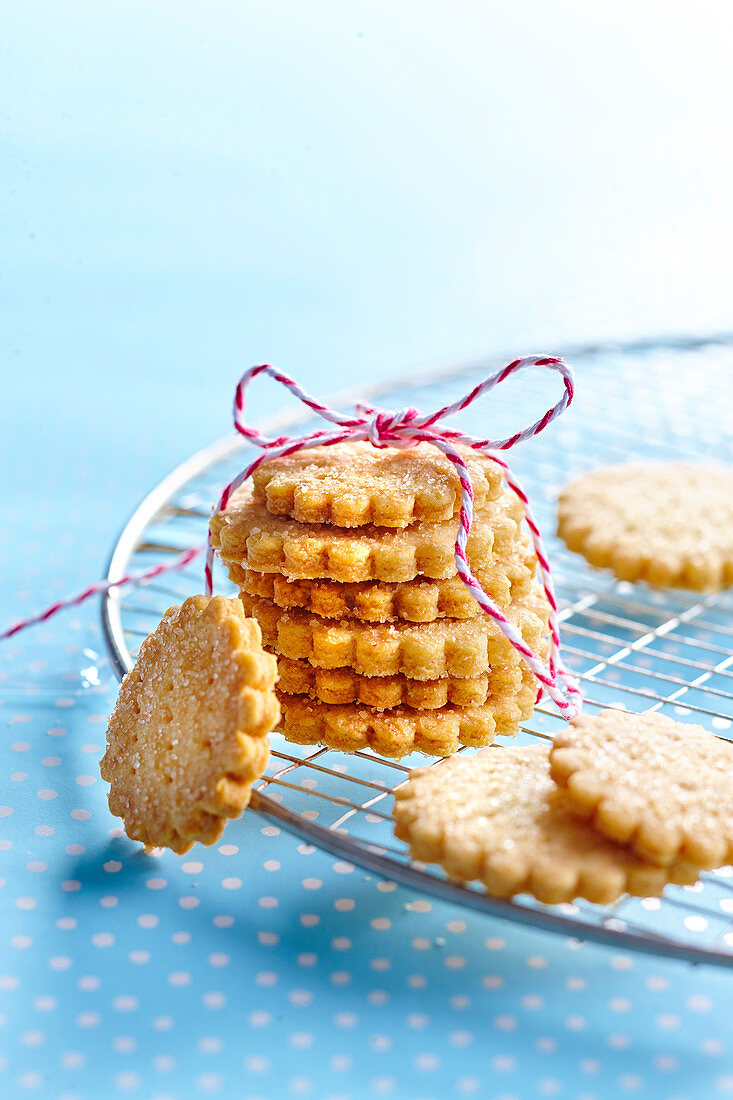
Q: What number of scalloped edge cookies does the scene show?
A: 10